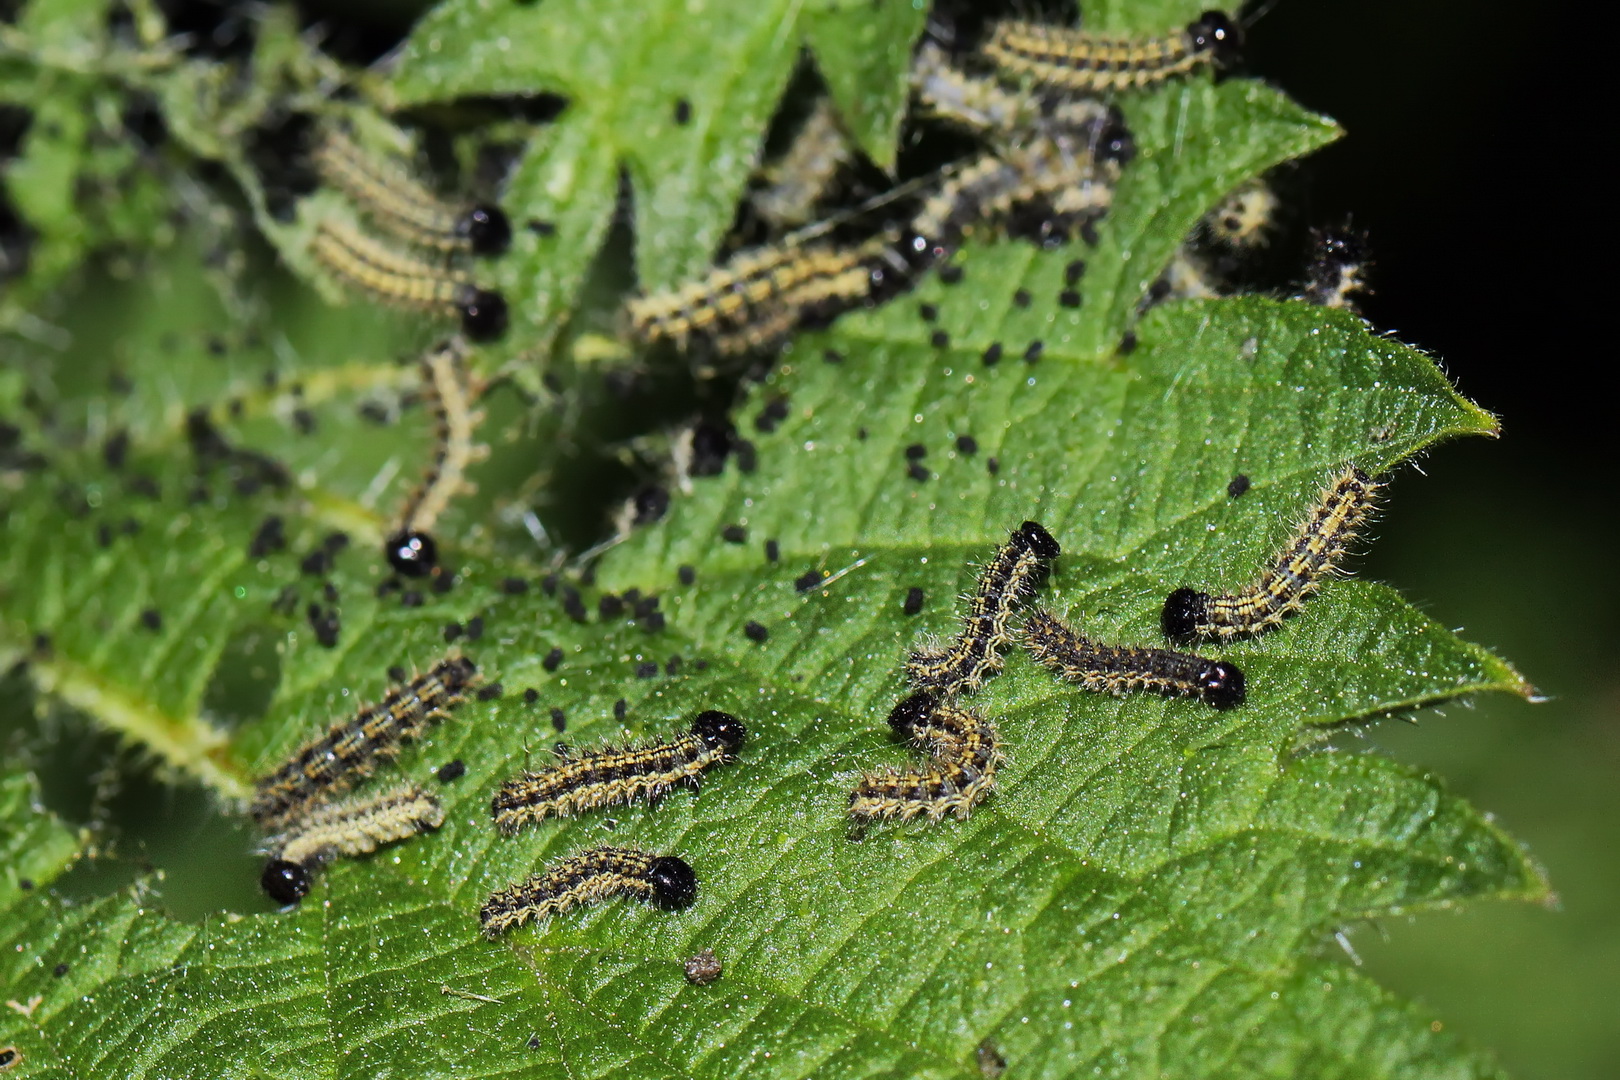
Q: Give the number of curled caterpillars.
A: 1